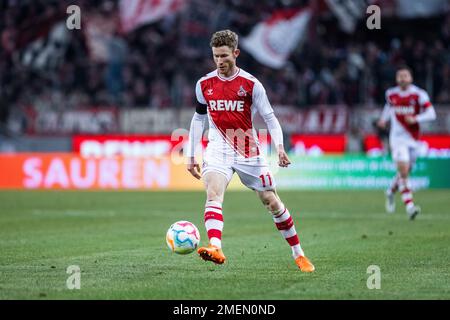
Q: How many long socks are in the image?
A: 4